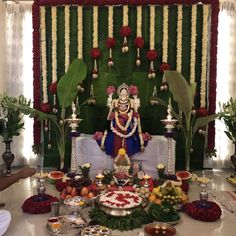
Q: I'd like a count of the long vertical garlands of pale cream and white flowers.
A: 13